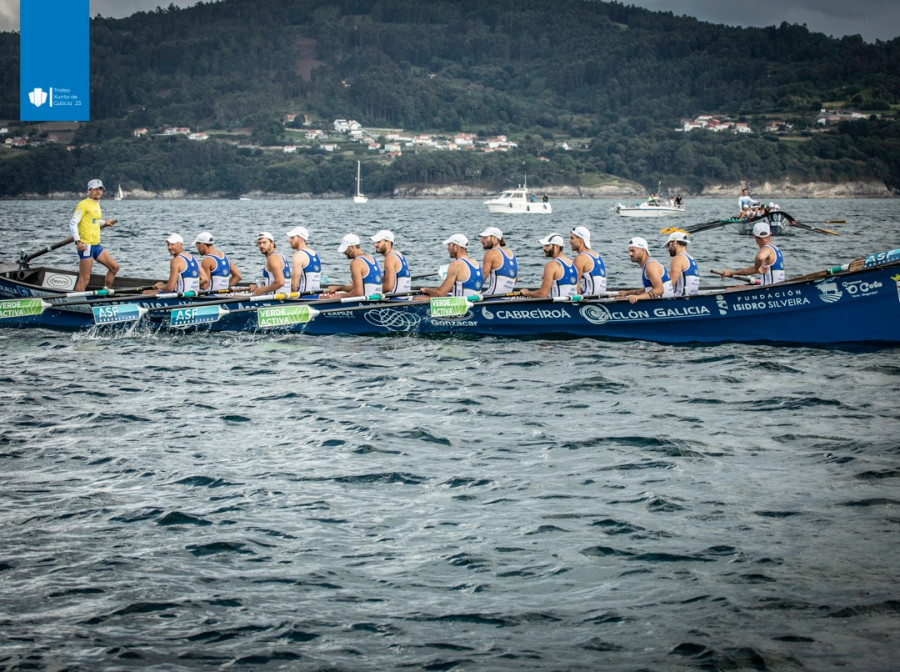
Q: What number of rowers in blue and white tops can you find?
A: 13